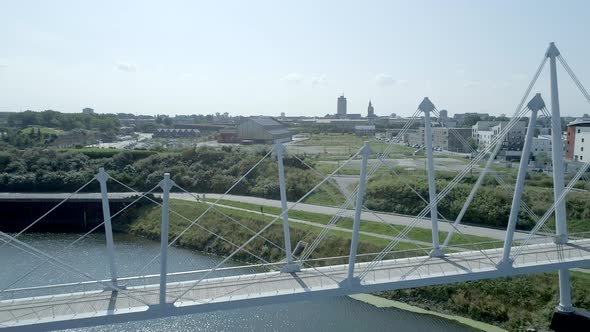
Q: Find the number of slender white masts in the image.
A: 7